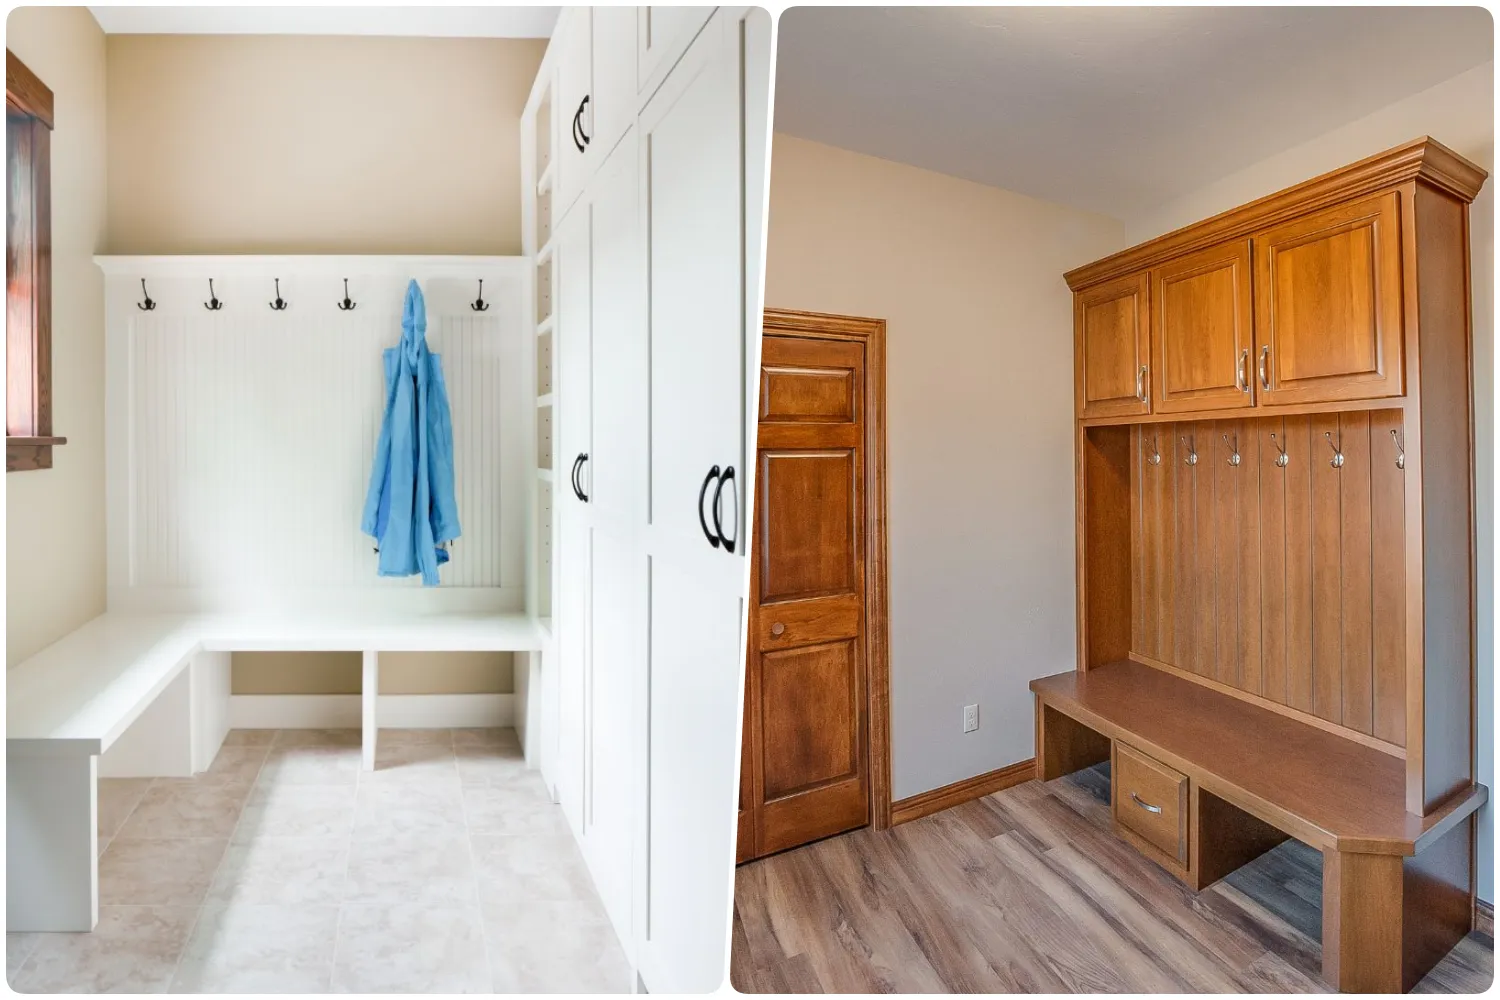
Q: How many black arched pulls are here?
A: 6